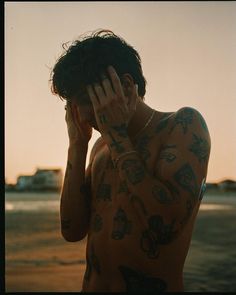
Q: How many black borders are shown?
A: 3